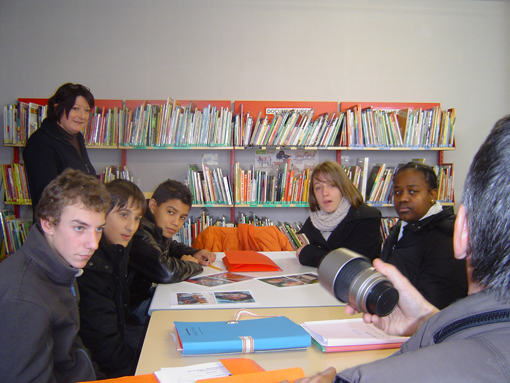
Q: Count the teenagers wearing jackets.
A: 5